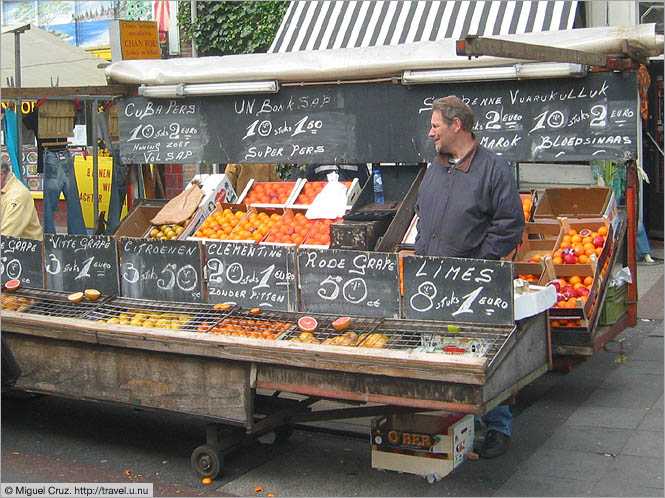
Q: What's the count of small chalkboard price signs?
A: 6